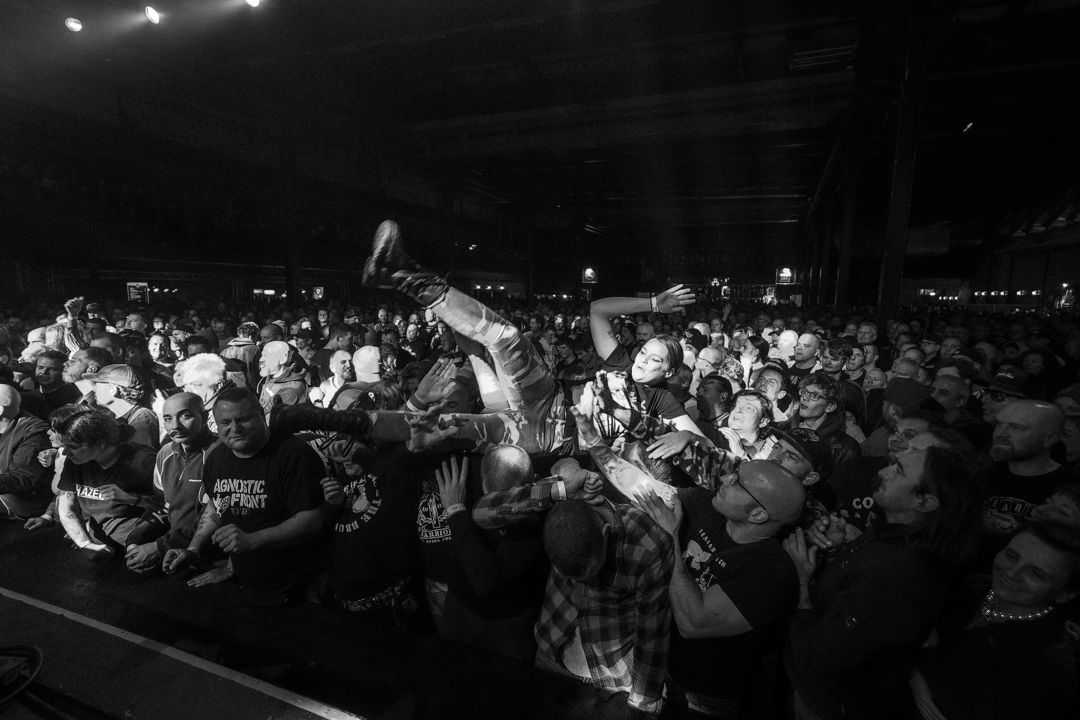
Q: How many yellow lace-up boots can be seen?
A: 0